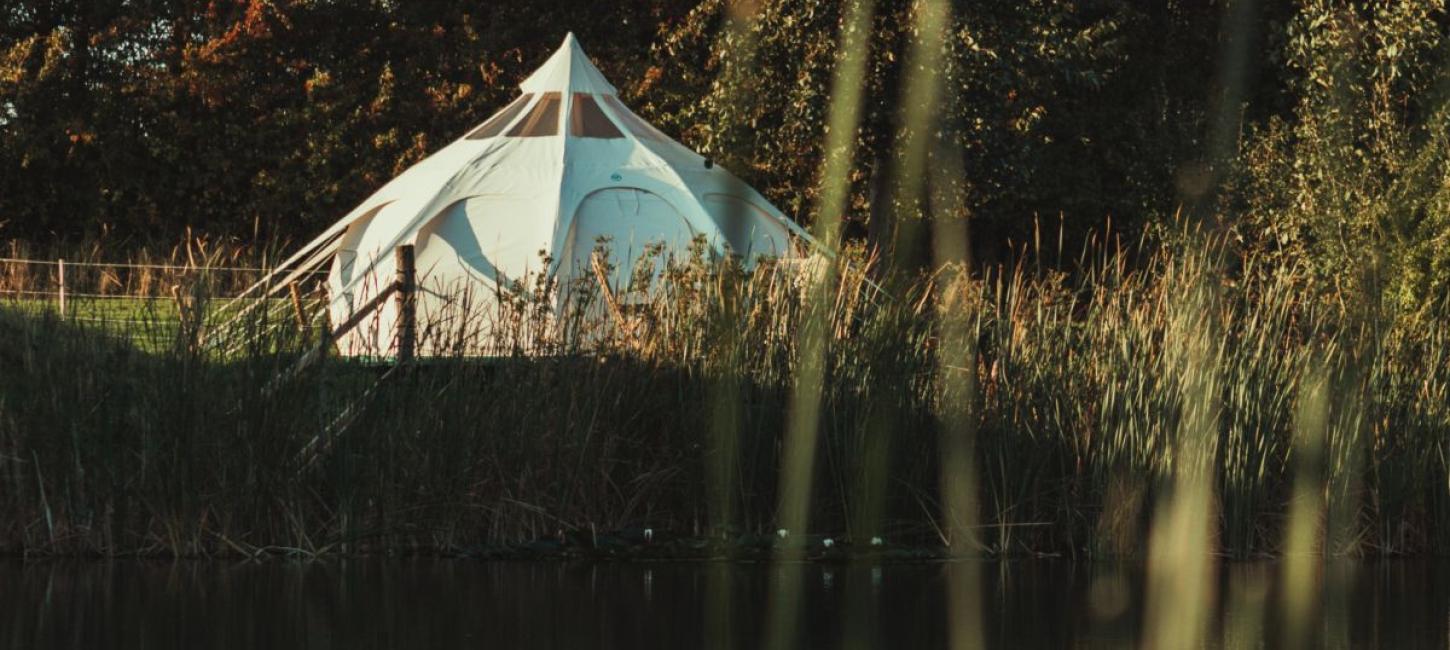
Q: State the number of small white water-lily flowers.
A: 4